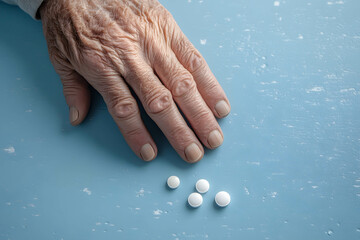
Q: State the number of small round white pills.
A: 4